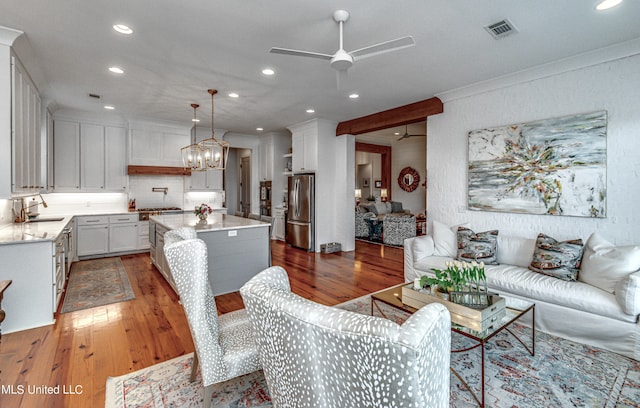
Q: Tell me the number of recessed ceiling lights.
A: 11